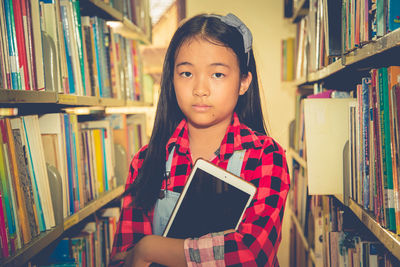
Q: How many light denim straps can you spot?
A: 2